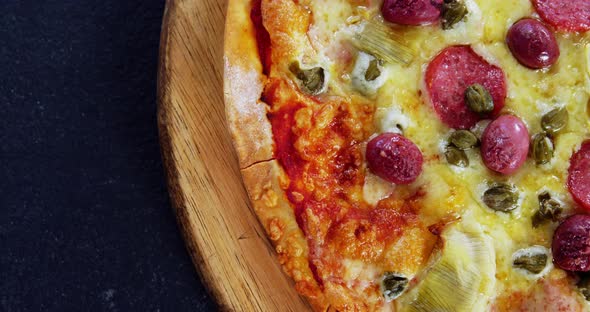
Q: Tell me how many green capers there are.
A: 13